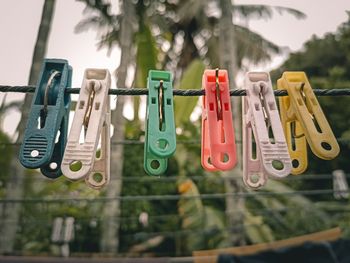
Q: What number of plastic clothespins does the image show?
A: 6